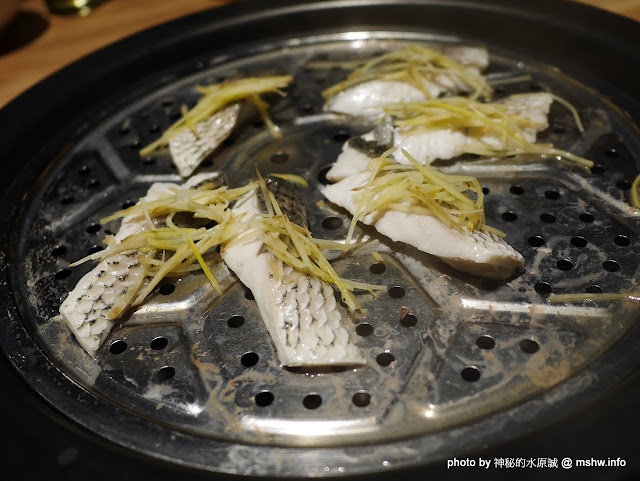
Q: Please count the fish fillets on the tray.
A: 6